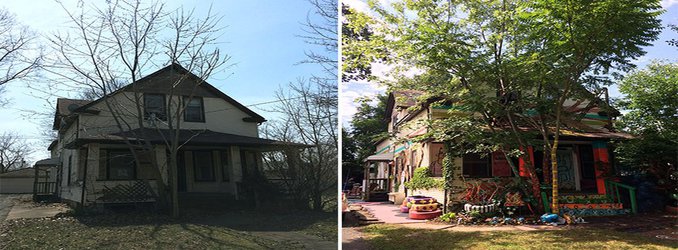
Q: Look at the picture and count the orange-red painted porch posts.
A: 2